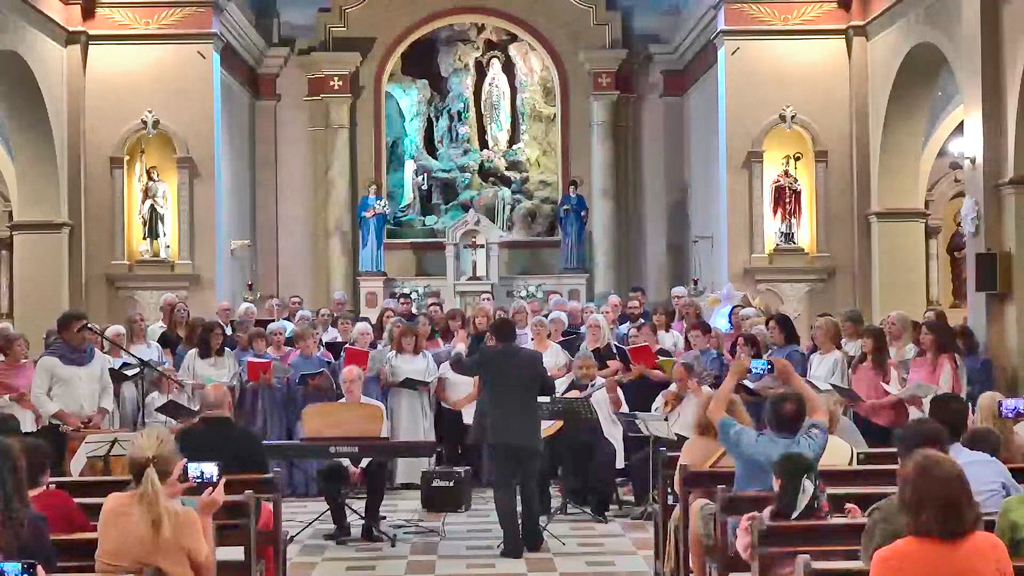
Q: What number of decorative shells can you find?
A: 2